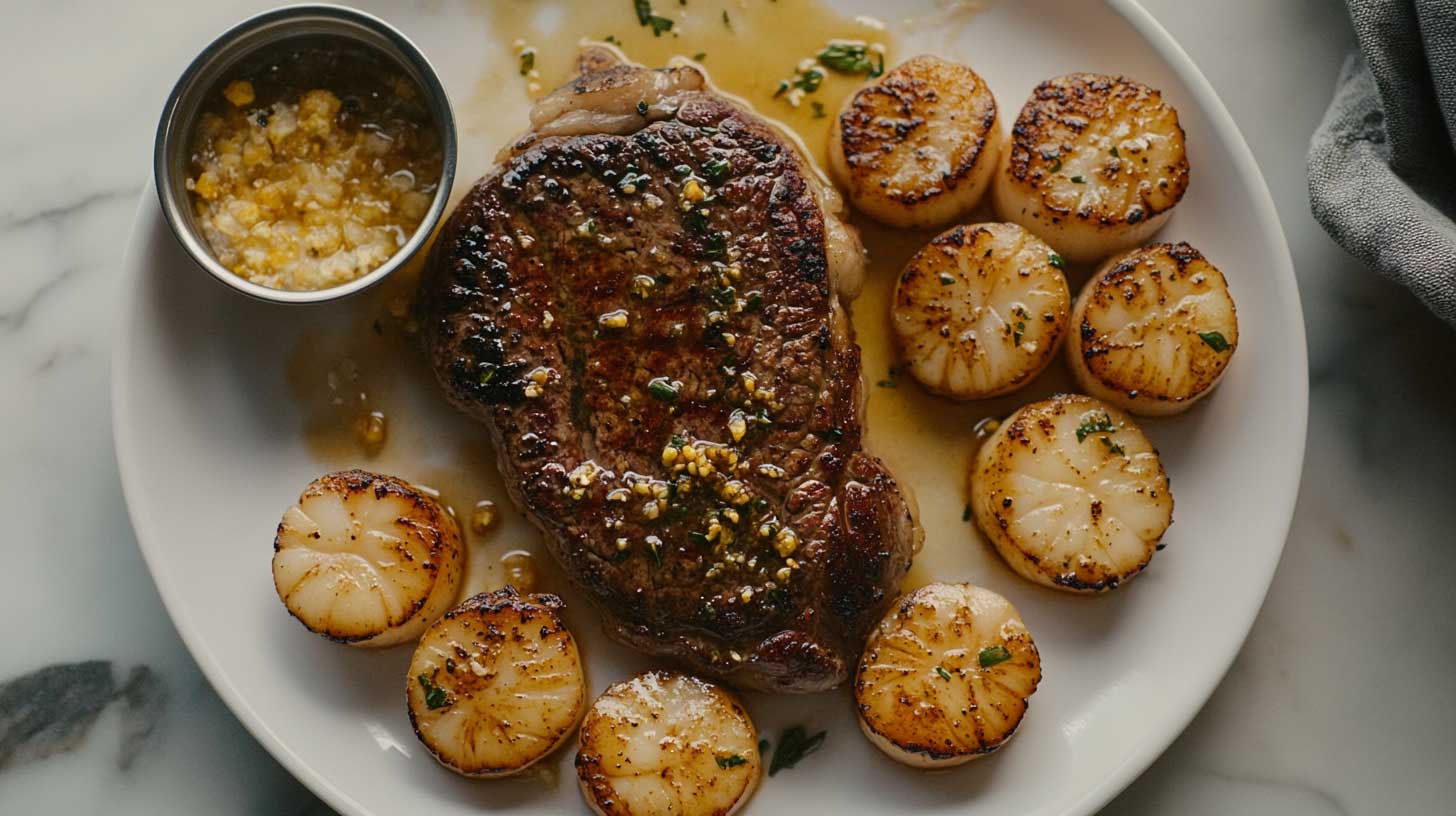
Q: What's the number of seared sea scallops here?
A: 9